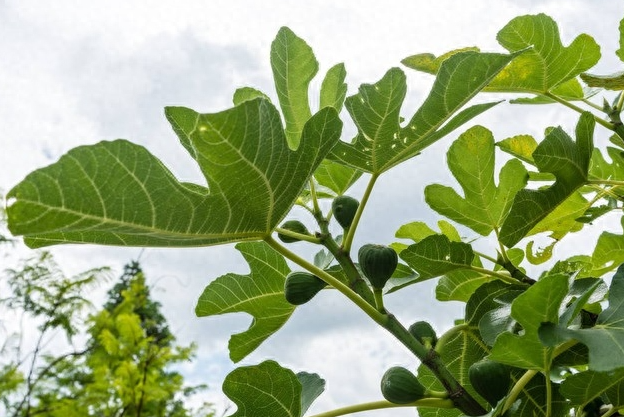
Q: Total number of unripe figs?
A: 7